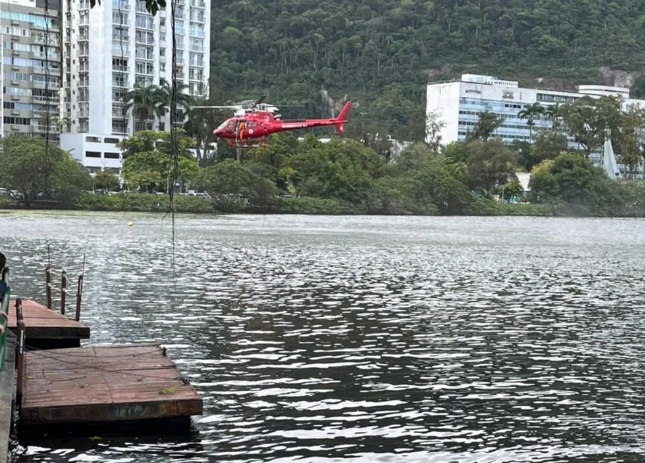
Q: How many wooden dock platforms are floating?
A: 2